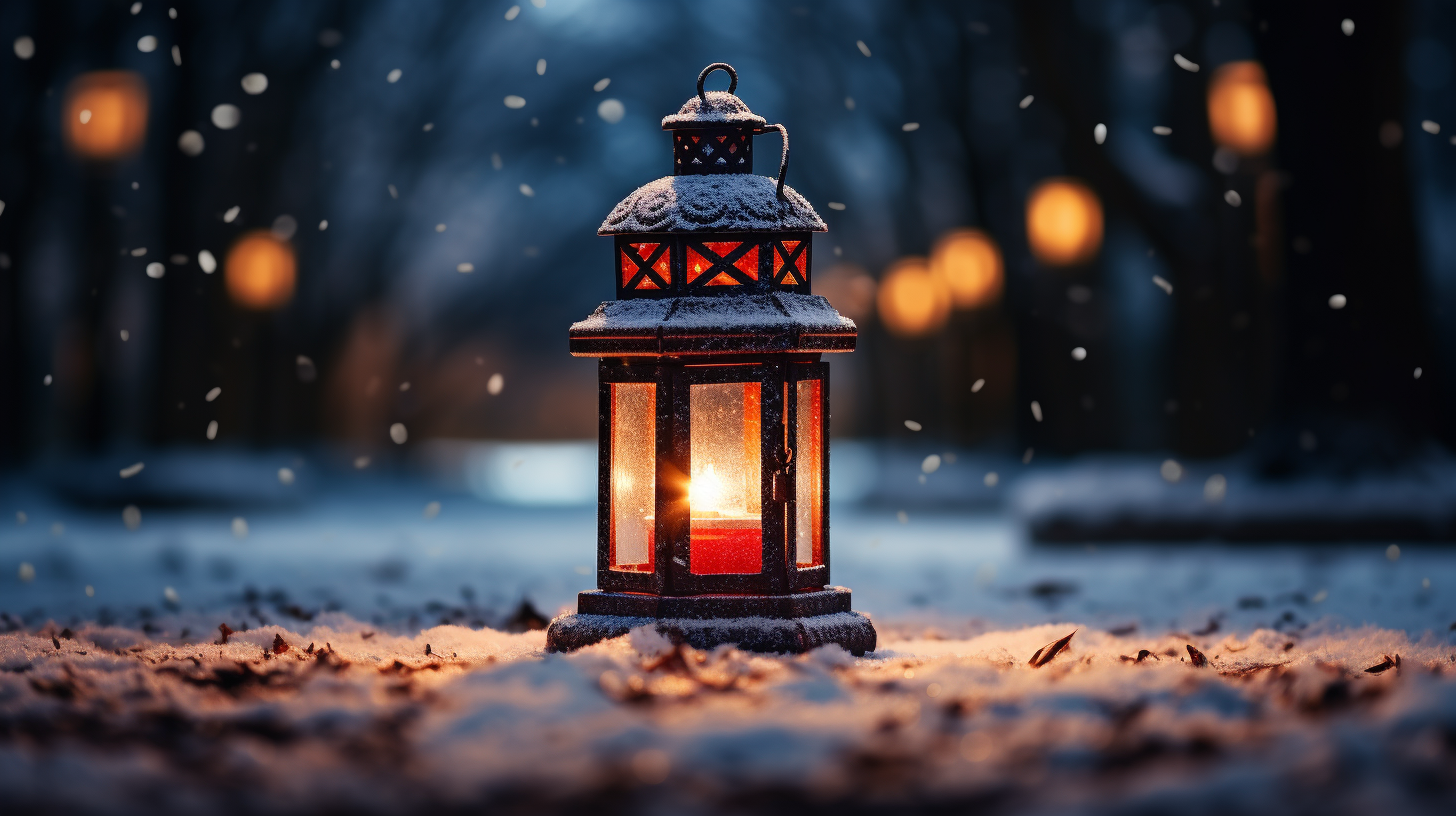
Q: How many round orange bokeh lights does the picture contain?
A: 6